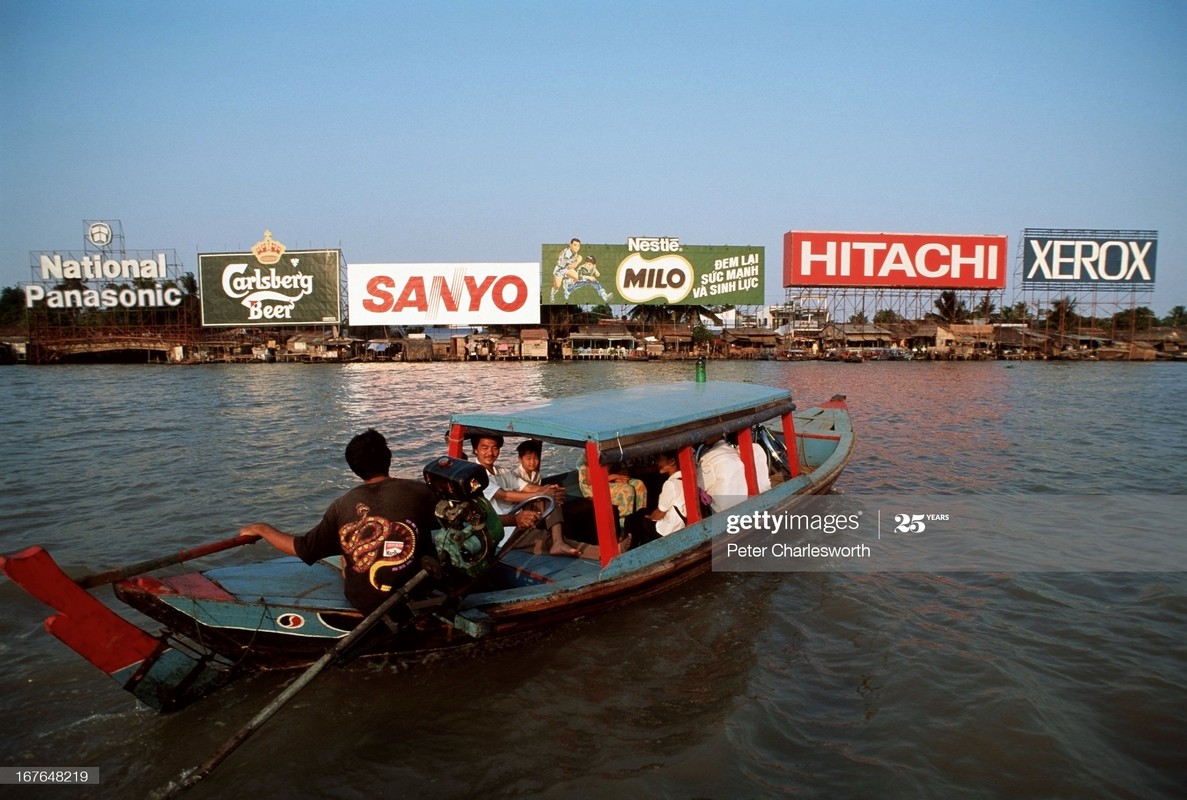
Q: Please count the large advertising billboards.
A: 6